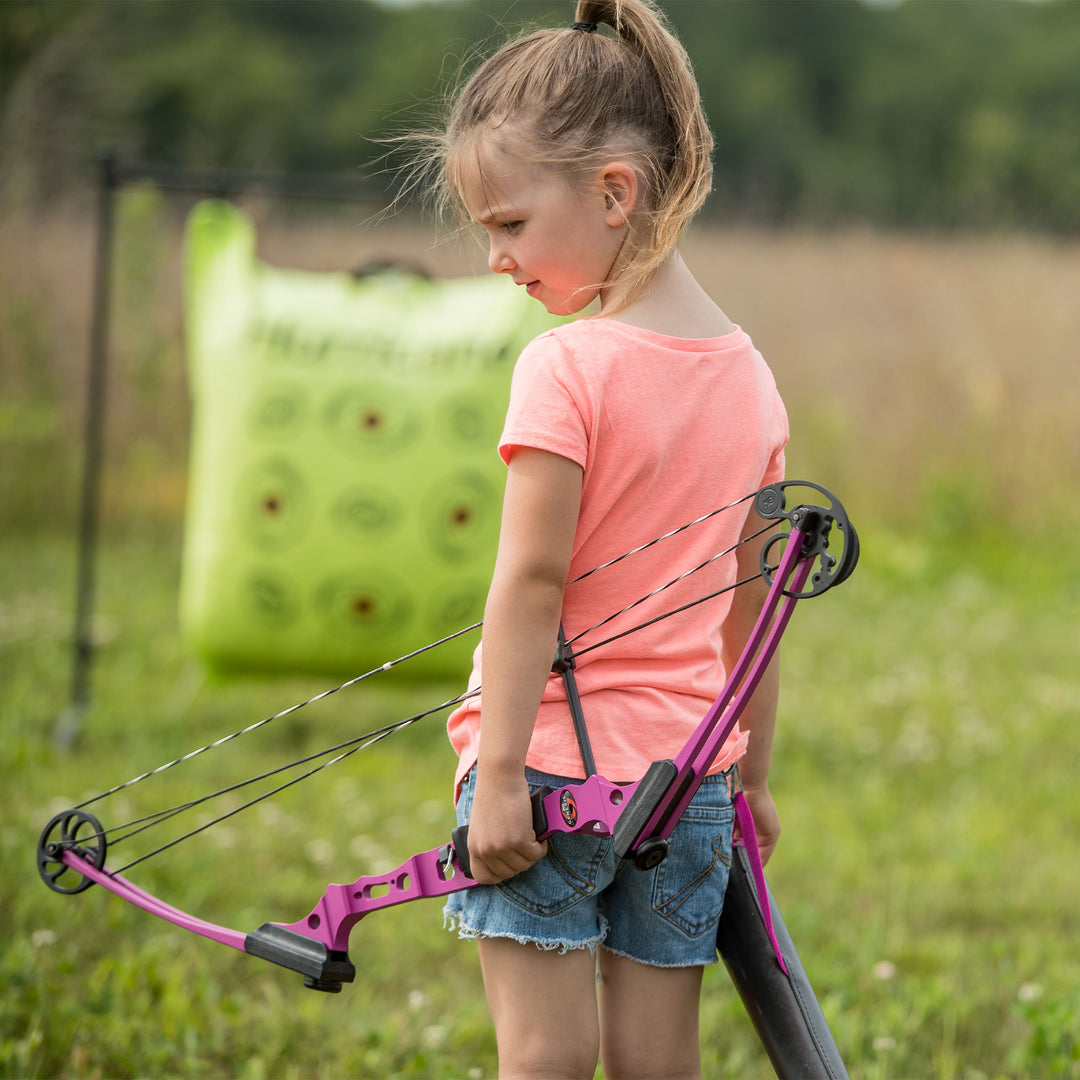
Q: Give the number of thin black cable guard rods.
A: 1